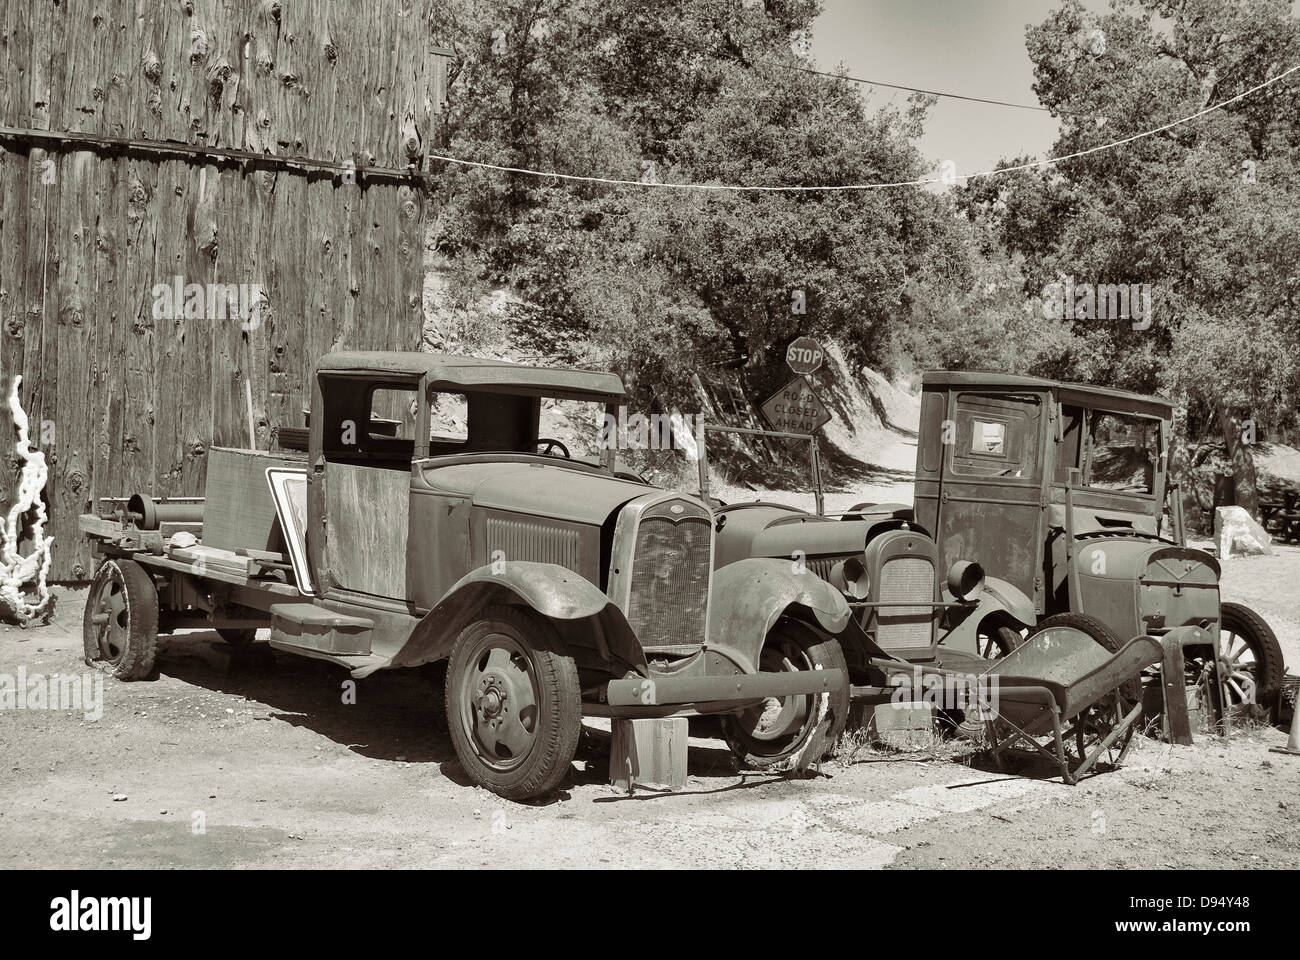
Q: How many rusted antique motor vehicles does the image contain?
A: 3